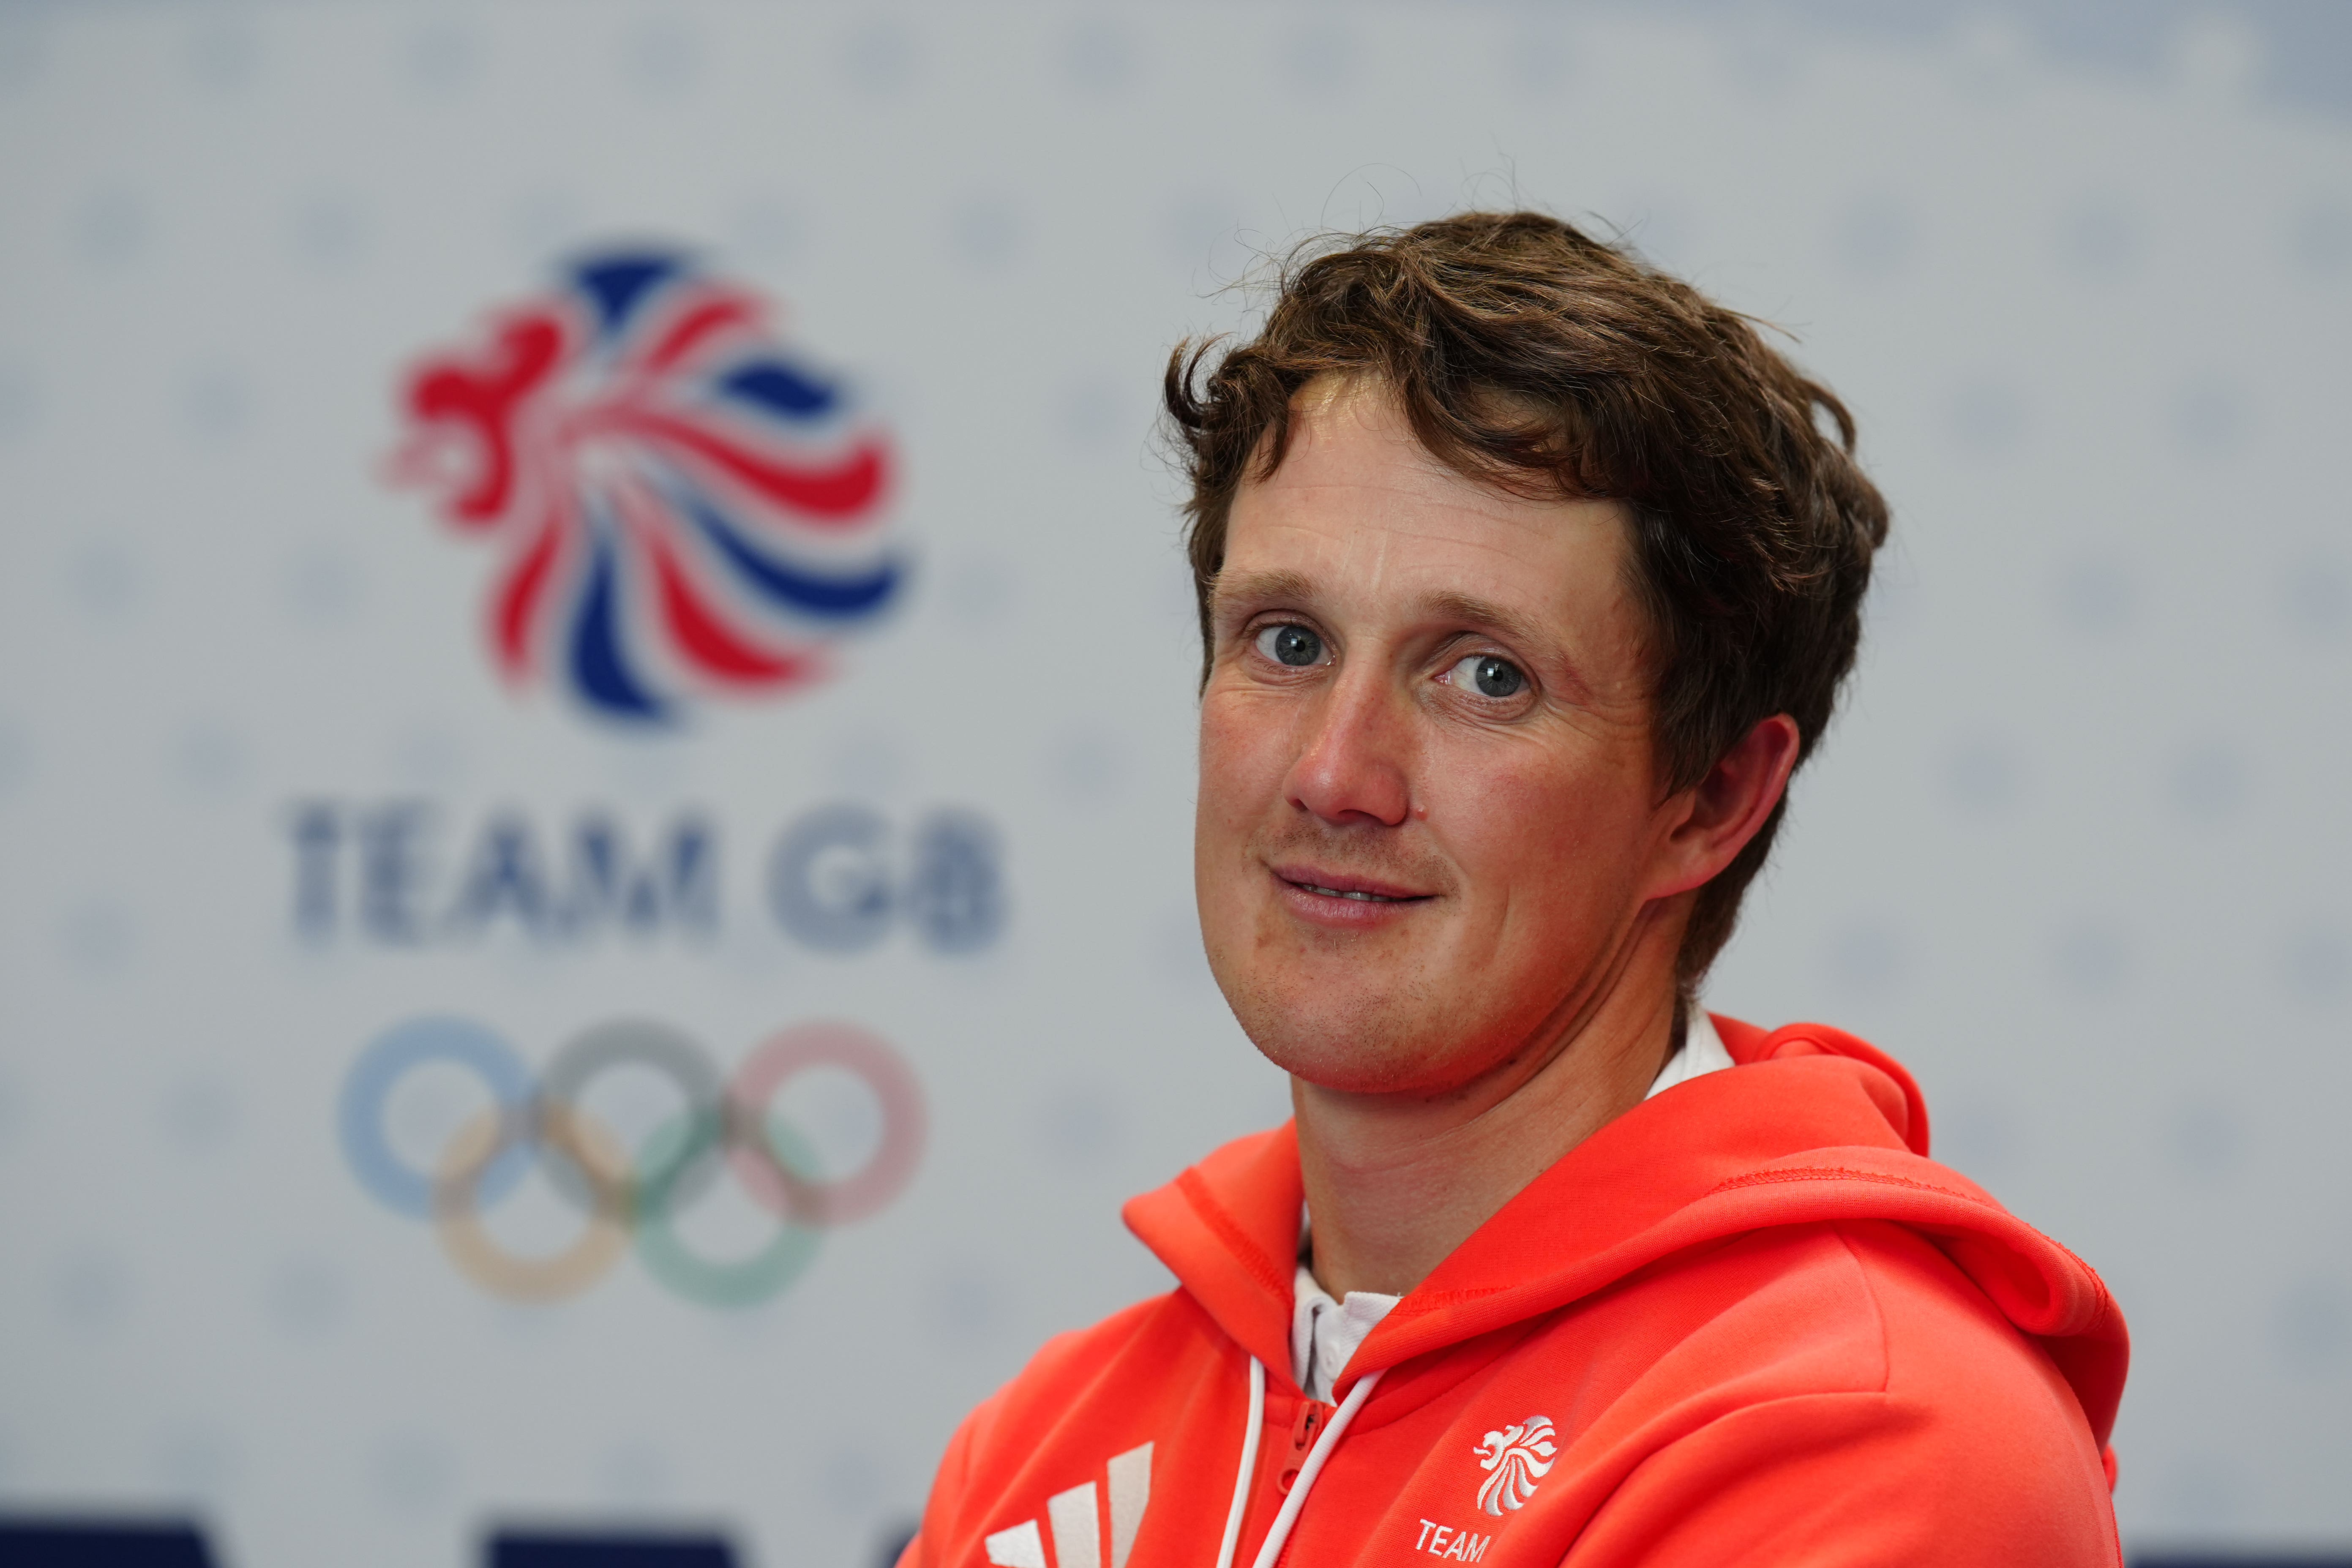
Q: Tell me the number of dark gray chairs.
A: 0